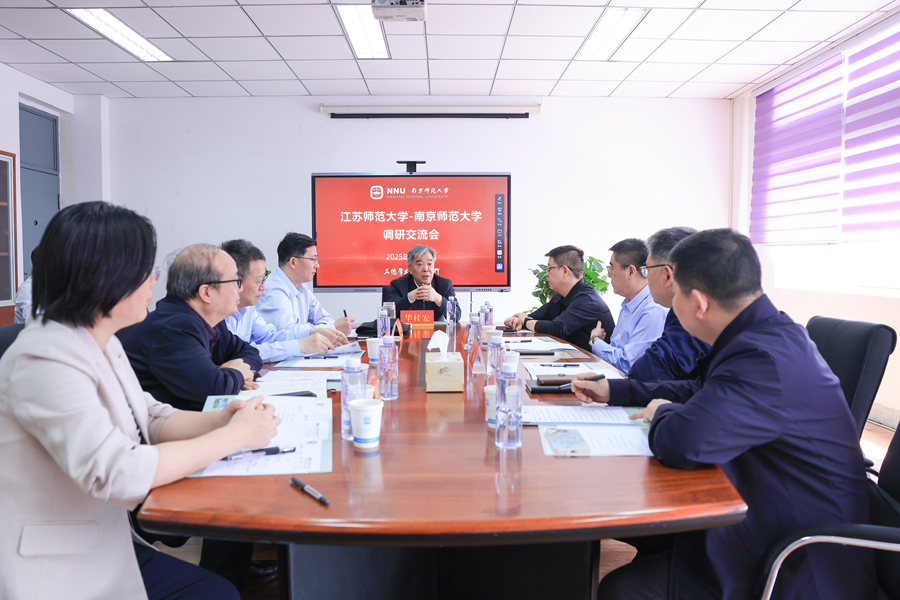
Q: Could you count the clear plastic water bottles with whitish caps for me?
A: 9